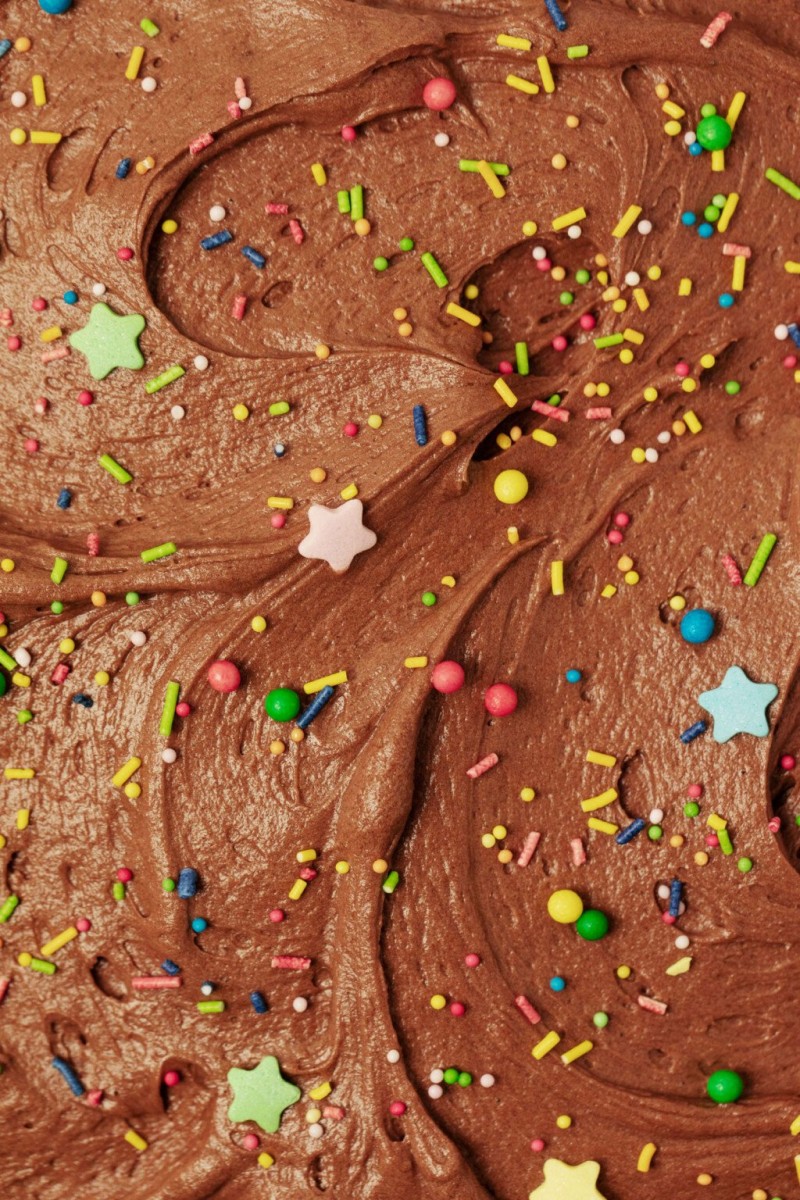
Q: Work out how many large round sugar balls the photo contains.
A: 13